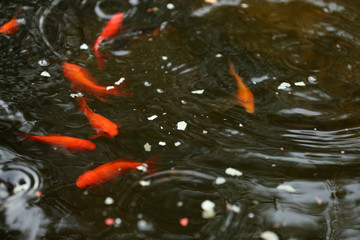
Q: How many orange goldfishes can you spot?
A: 7